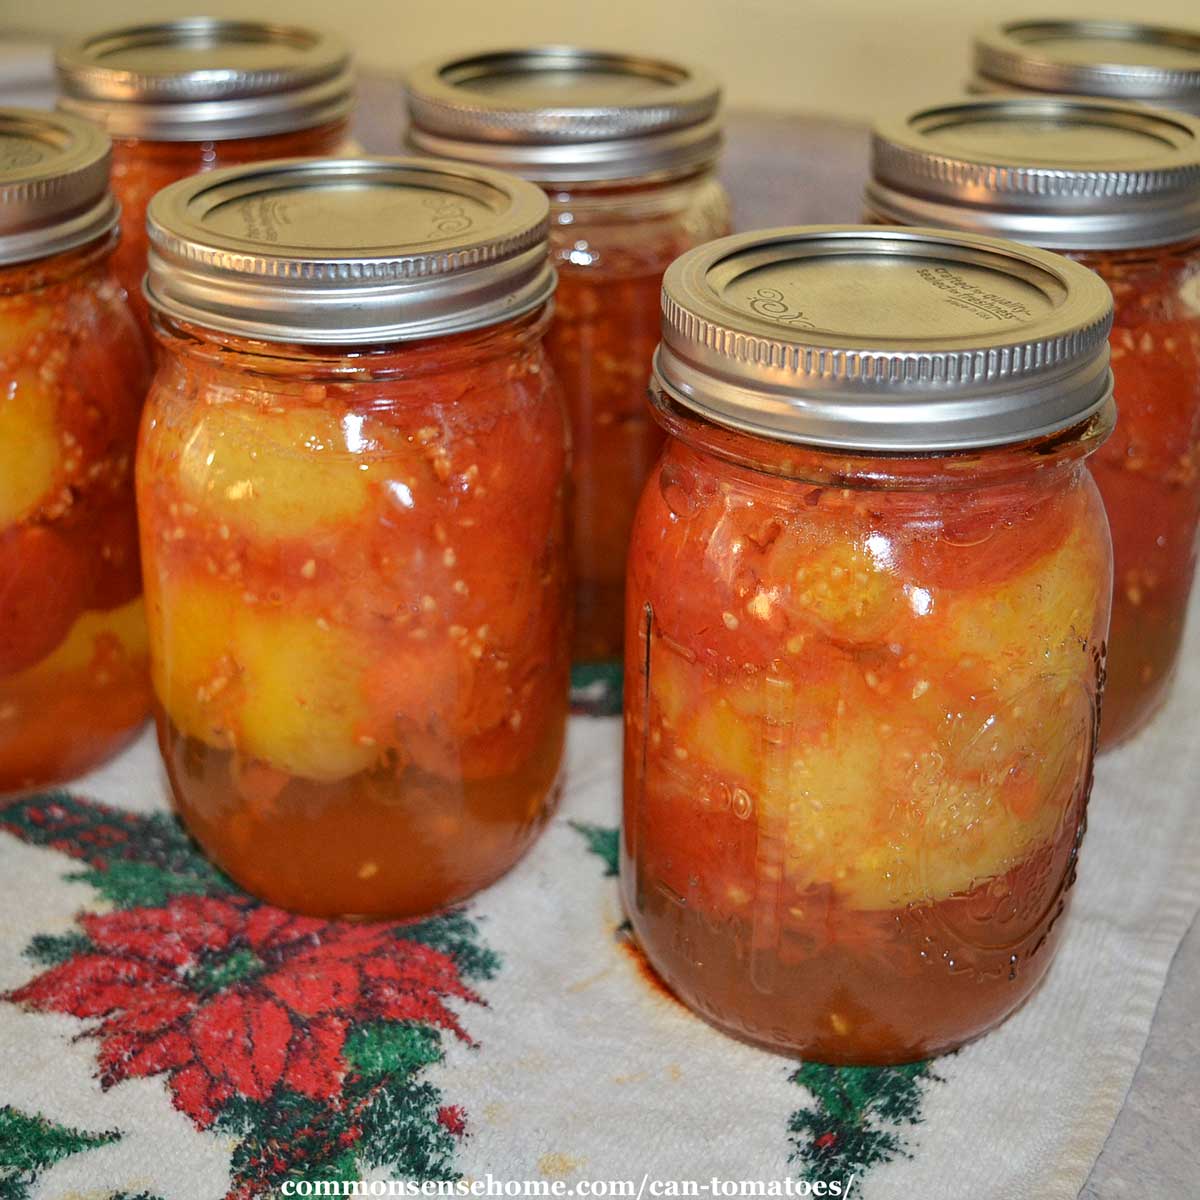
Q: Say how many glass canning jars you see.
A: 7